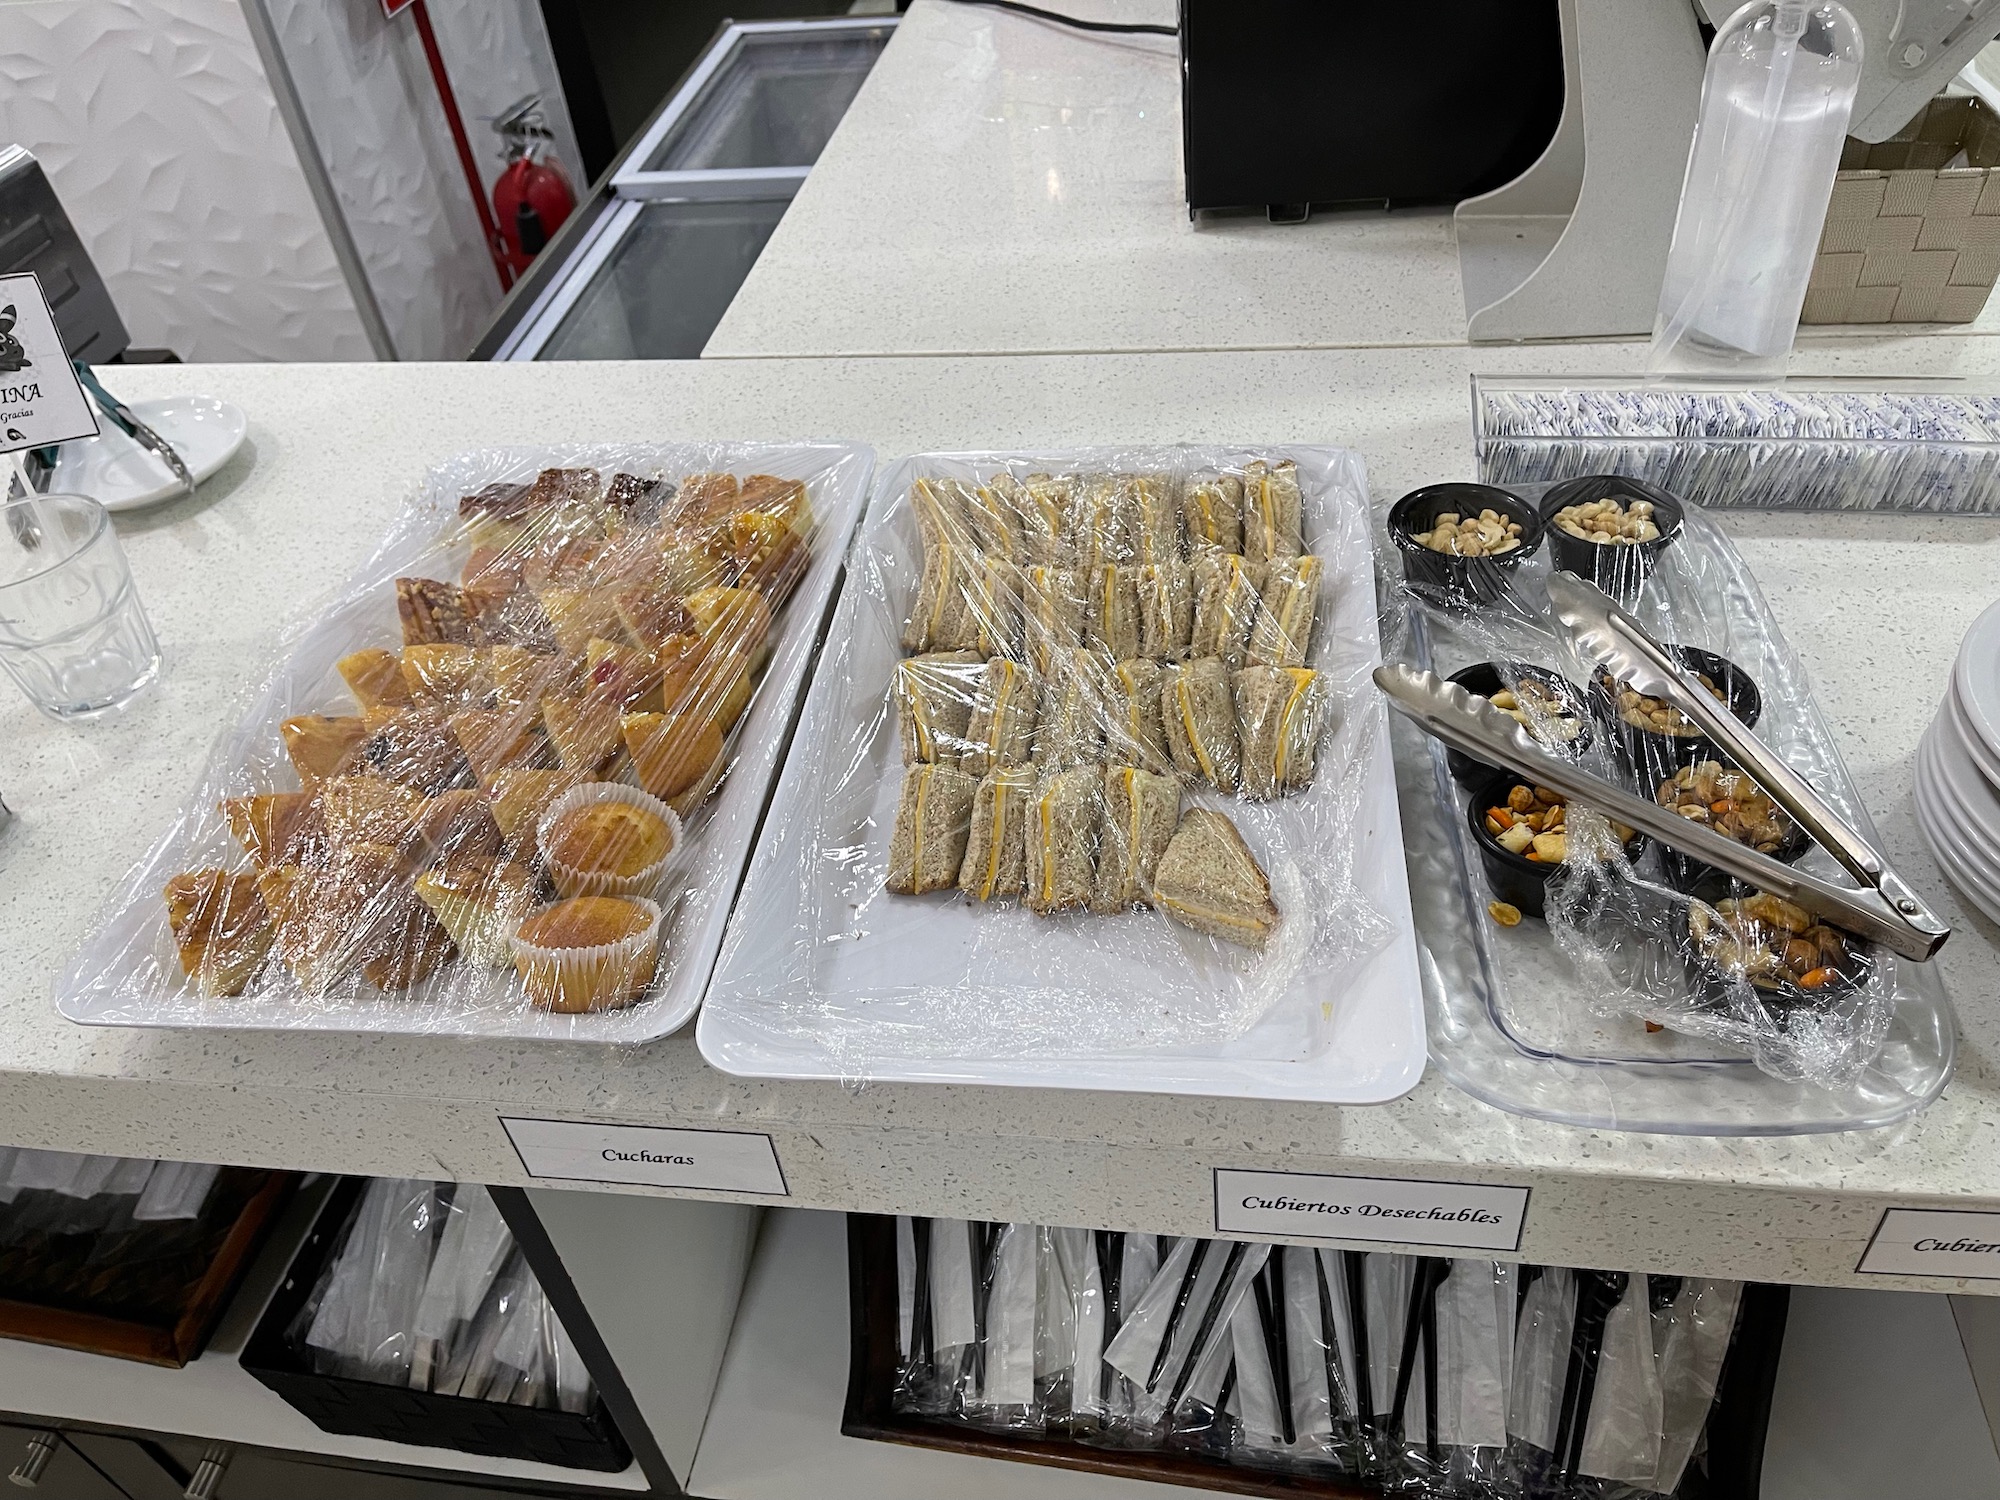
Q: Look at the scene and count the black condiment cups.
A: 7